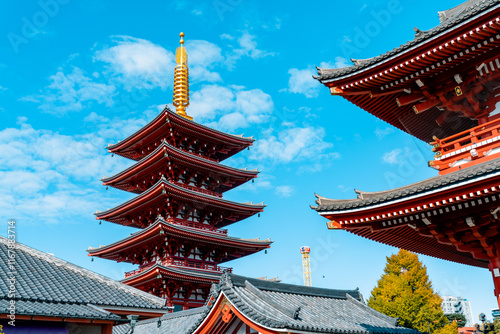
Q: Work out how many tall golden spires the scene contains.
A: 1